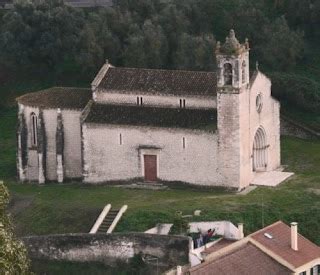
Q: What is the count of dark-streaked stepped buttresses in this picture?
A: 3